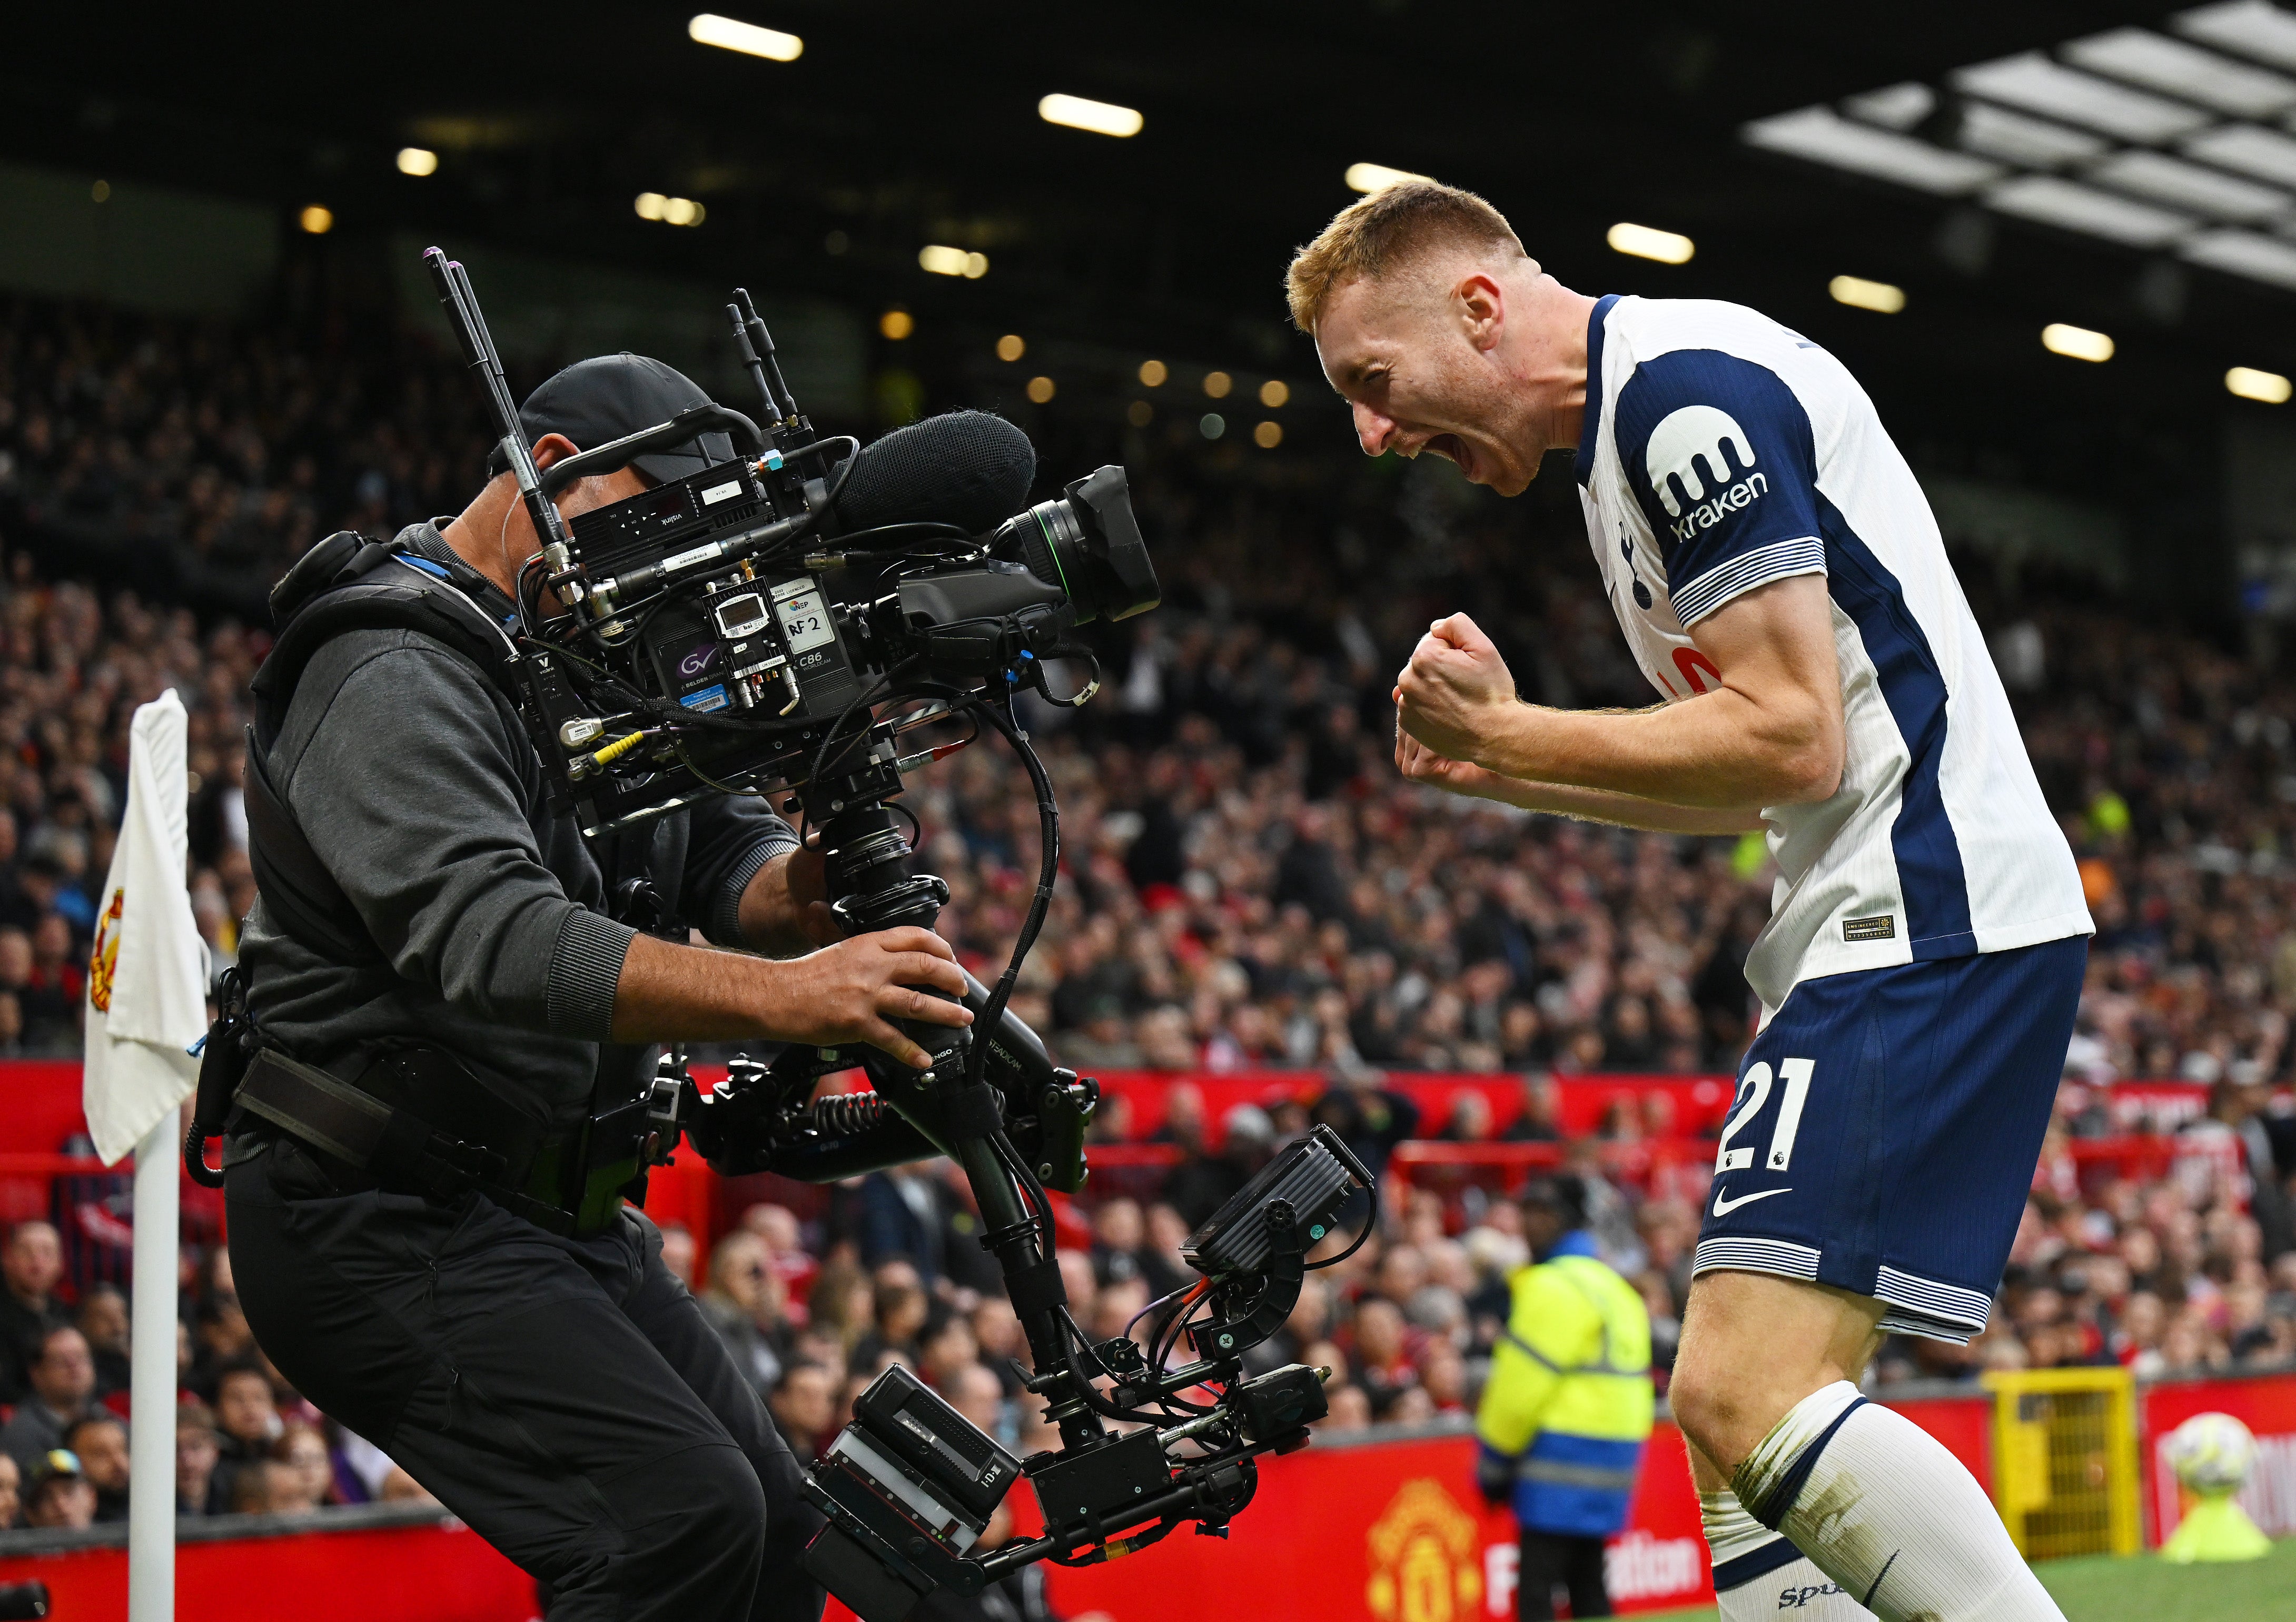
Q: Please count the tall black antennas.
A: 4